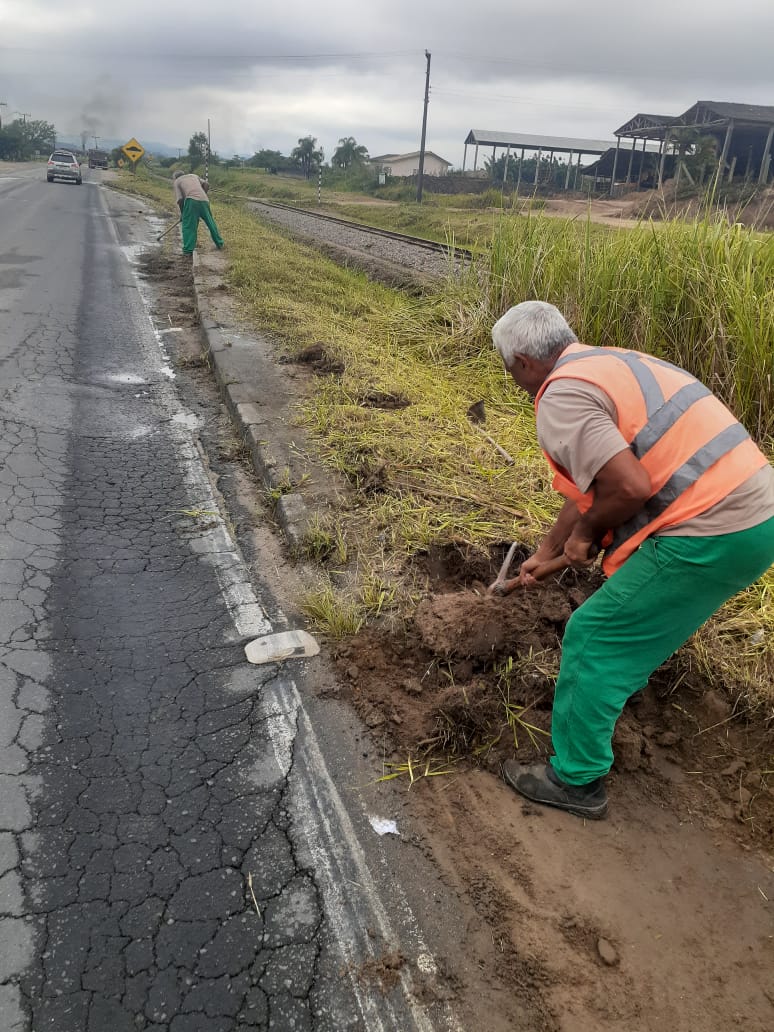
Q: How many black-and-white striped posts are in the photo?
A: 2